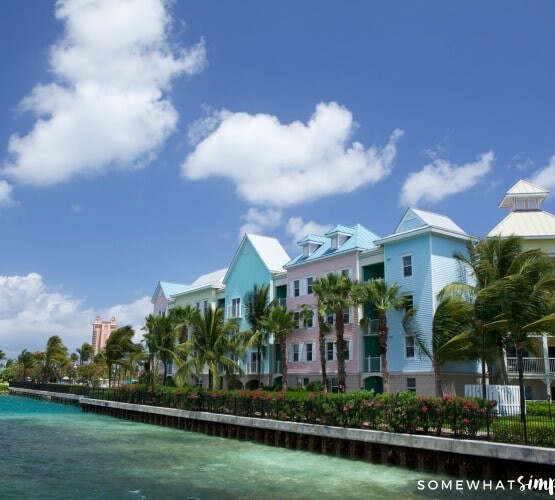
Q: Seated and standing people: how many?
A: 0